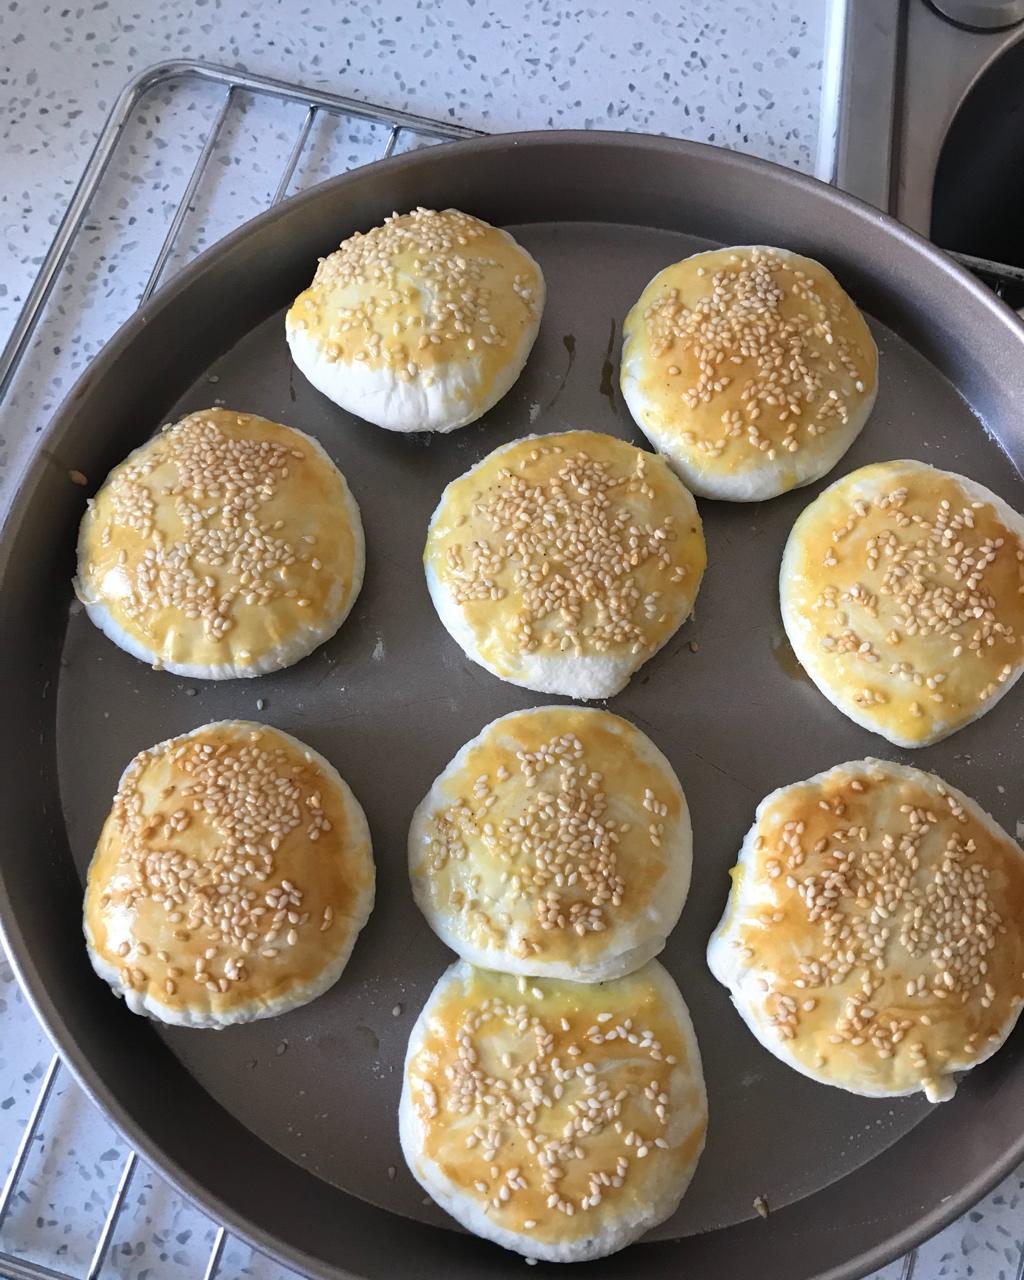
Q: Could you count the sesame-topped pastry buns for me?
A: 9